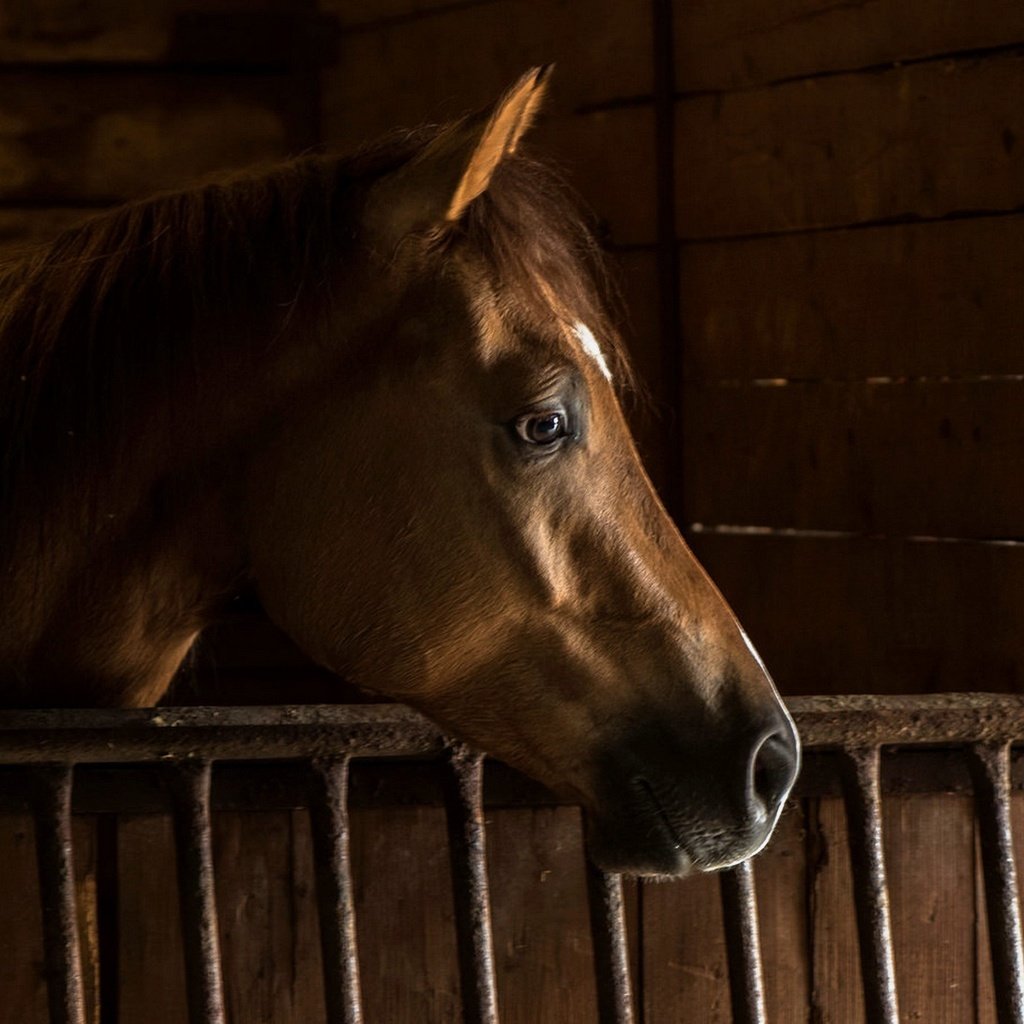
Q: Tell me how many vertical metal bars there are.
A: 8